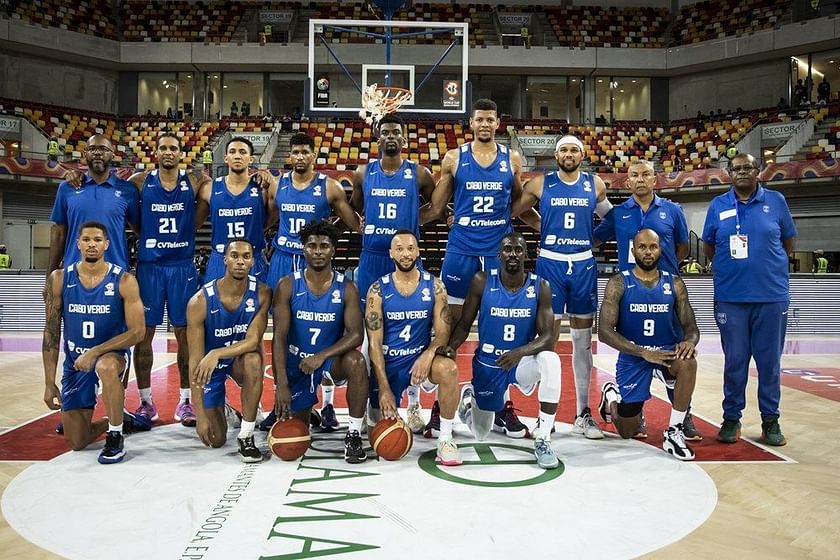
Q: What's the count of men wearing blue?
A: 15